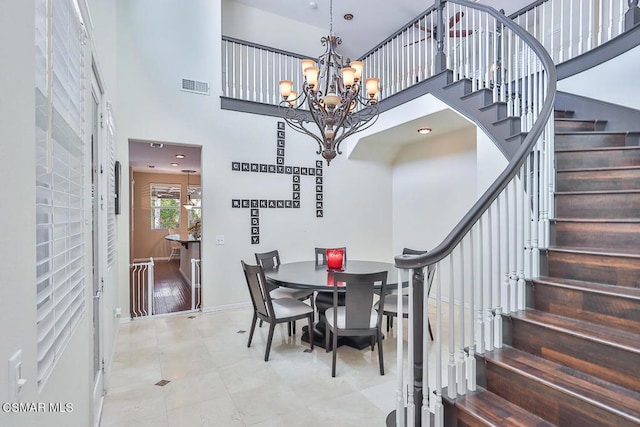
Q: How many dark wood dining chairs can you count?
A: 6